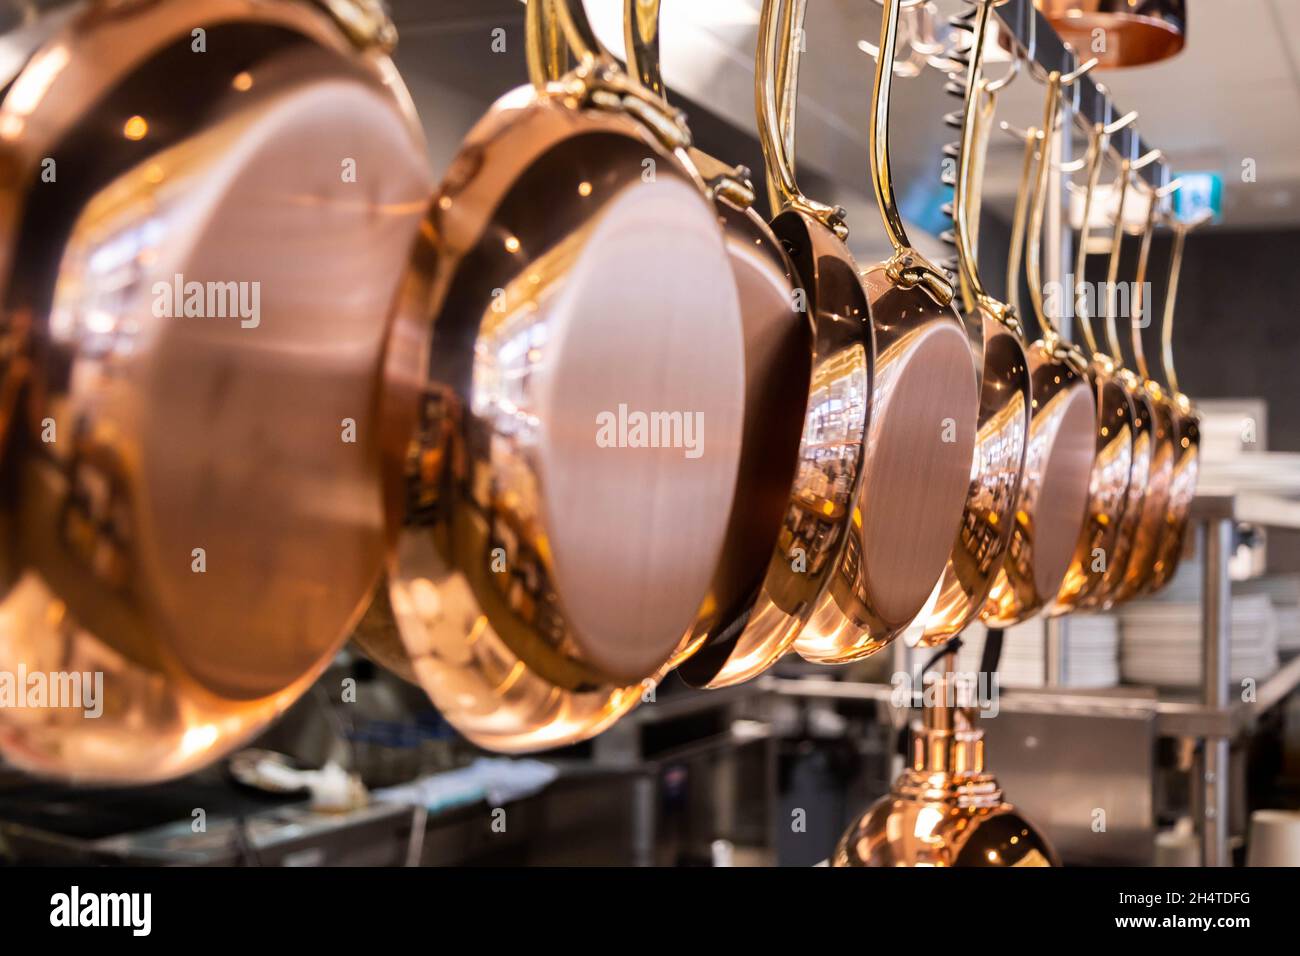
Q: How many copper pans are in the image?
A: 11